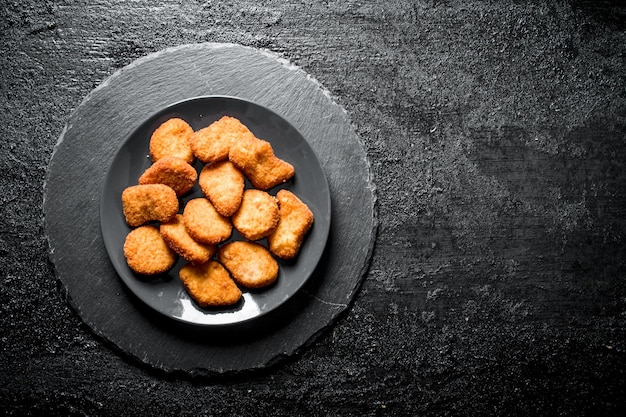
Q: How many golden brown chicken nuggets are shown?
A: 13